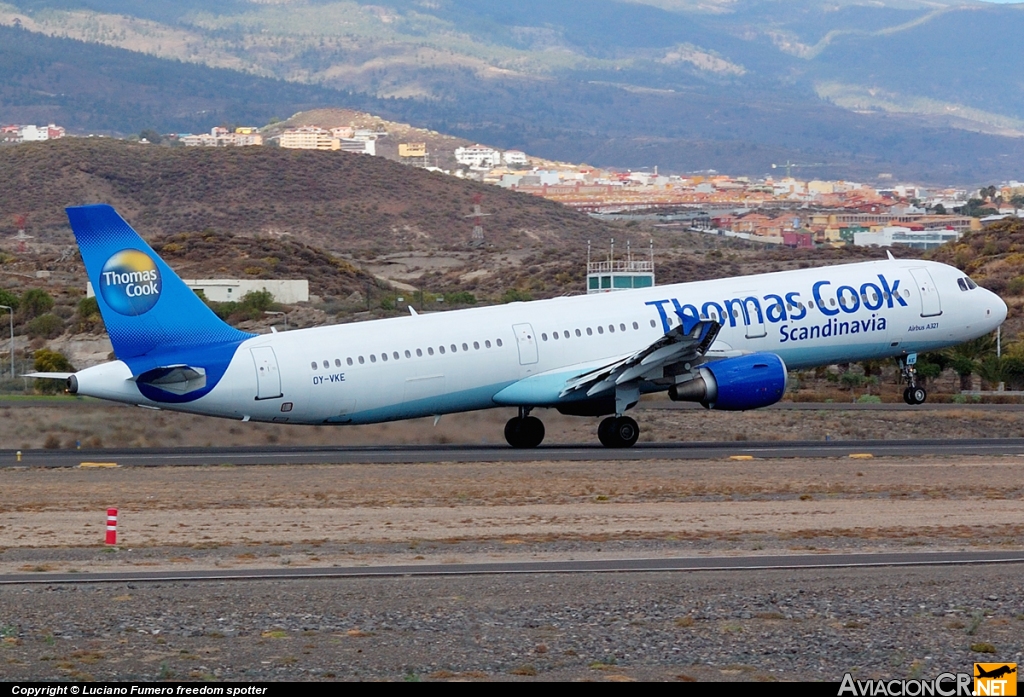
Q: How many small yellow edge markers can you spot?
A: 3